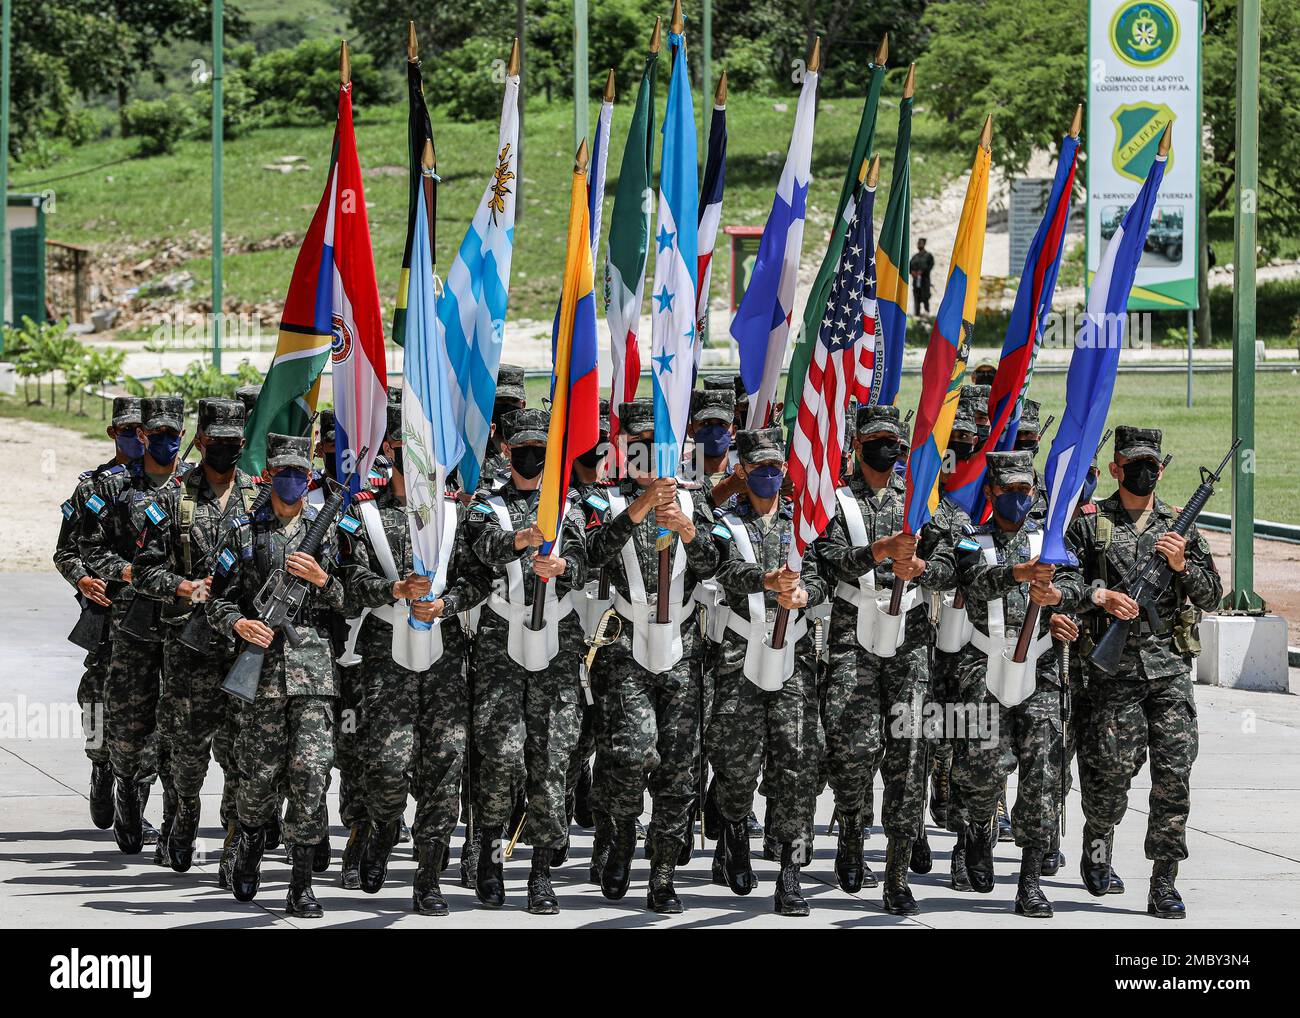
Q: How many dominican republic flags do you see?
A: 1